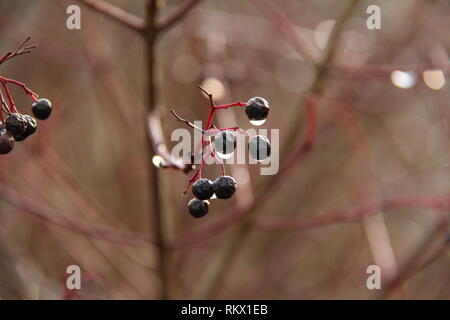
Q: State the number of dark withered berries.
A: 10